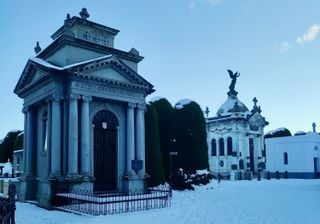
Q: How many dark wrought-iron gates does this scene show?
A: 1